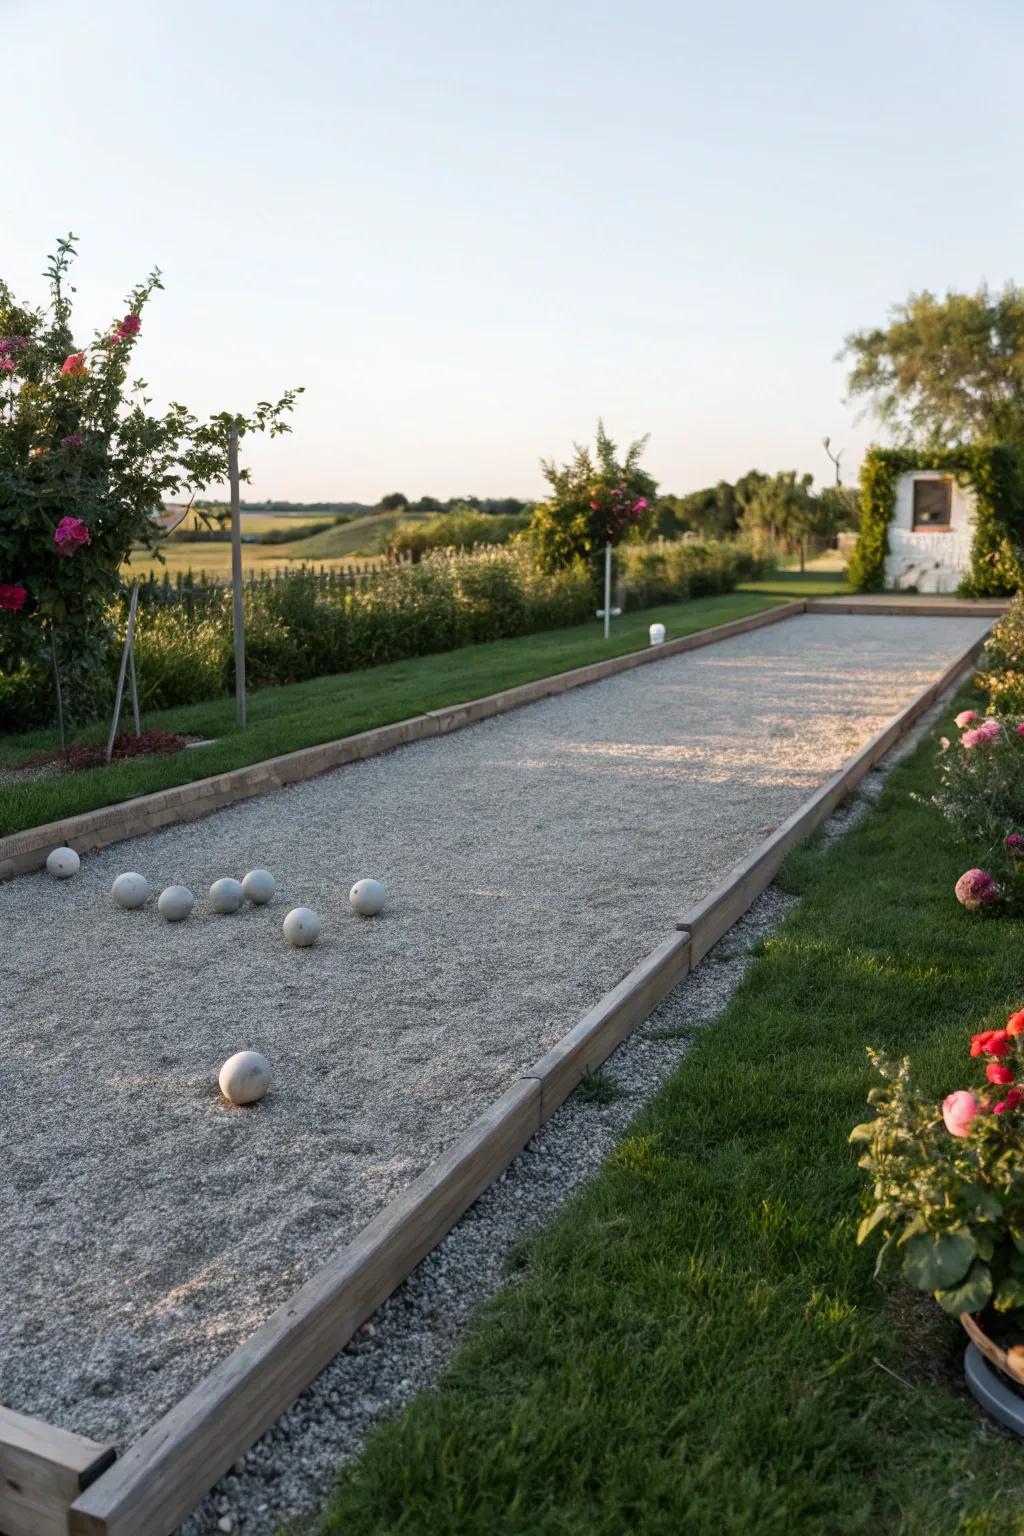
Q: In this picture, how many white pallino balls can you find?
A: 8